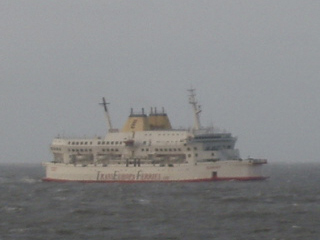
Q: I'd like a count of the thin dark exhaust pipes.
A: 5